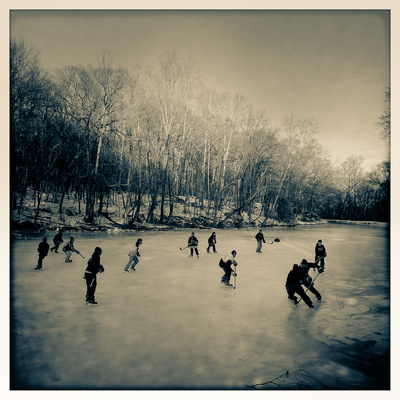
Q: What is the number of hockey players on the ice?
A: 12